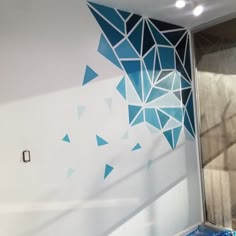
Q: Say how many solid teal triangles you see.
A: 5